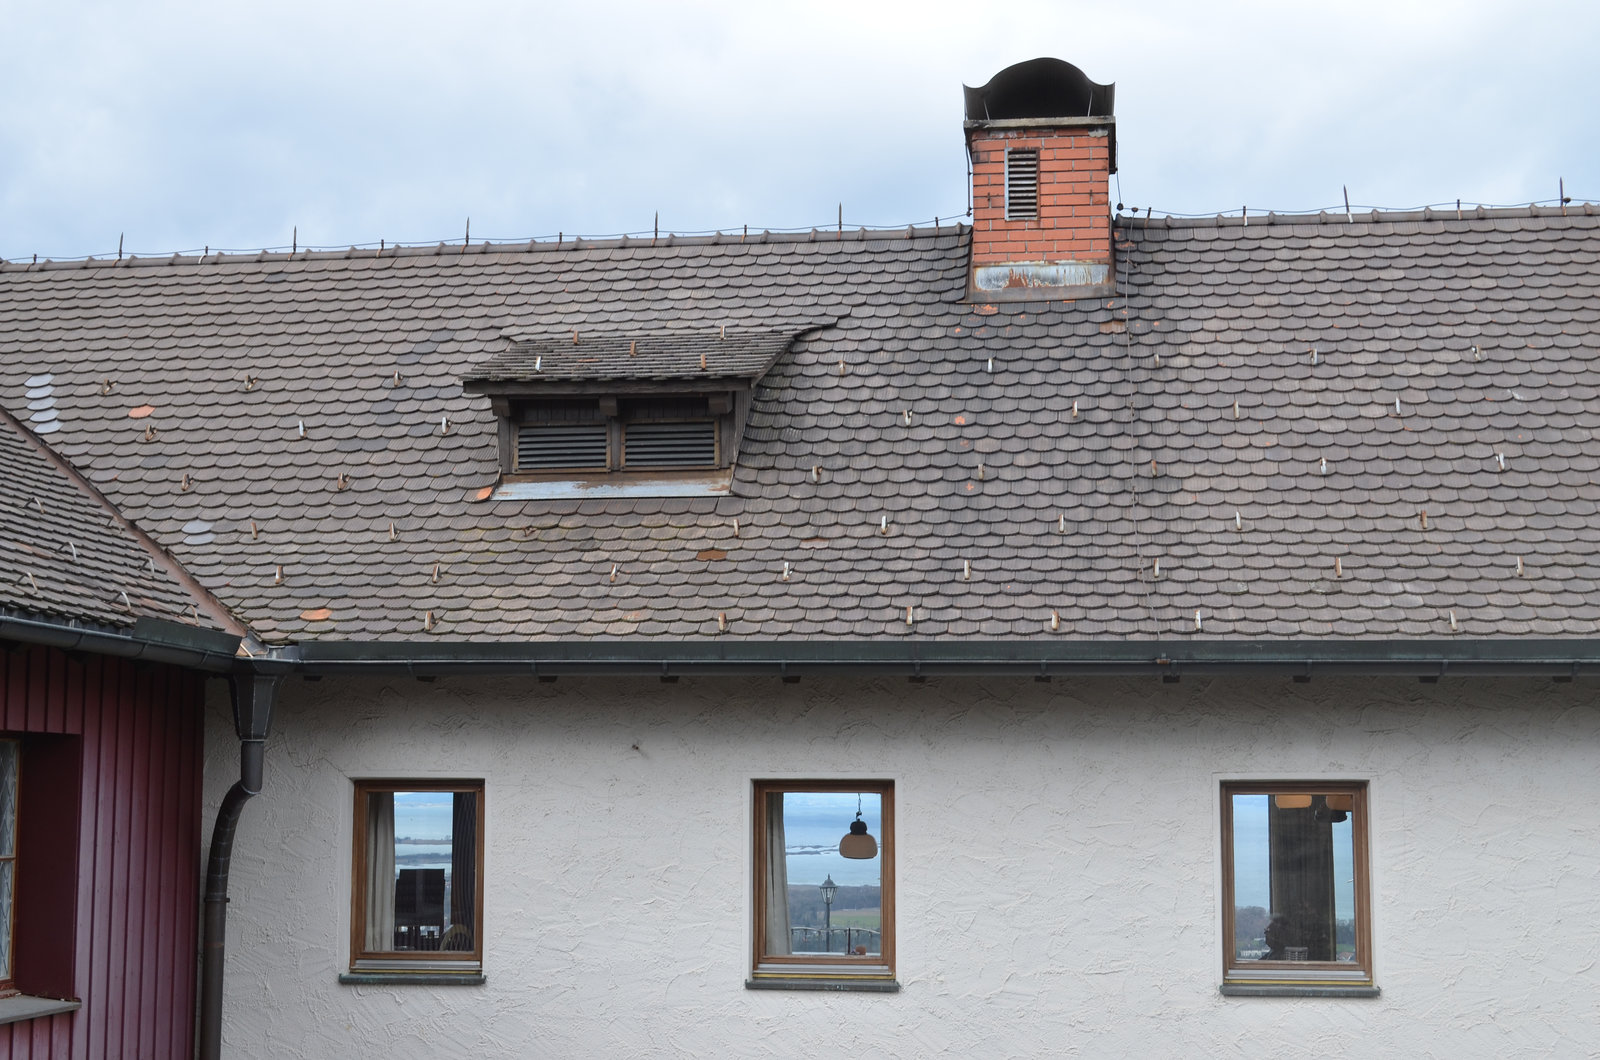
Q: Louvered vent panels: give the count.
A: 3